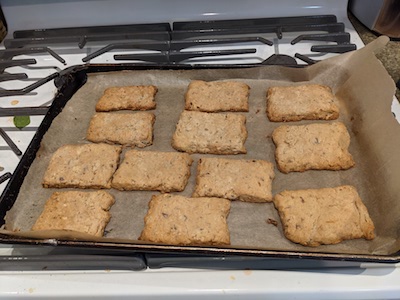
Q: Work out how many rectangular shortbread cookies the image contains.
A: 12